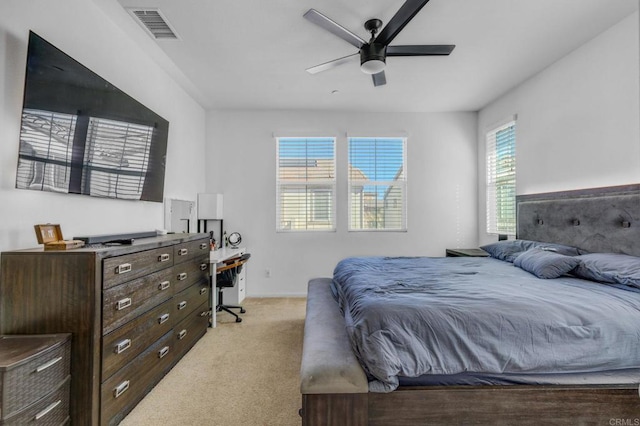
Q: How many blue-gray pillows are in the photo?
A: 3